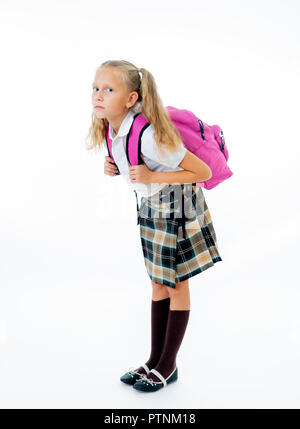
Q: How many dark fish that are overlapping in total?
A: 0